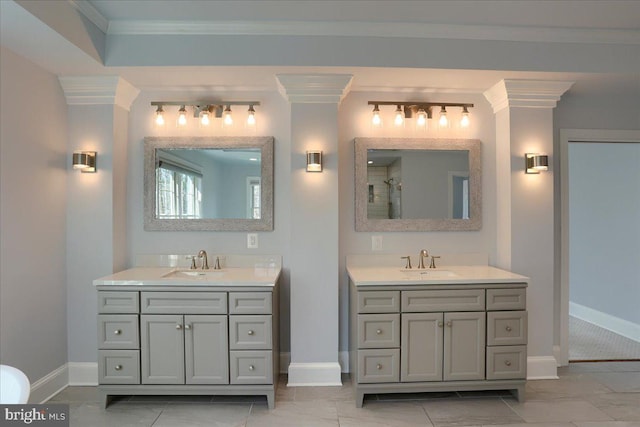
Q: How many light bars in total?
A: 2